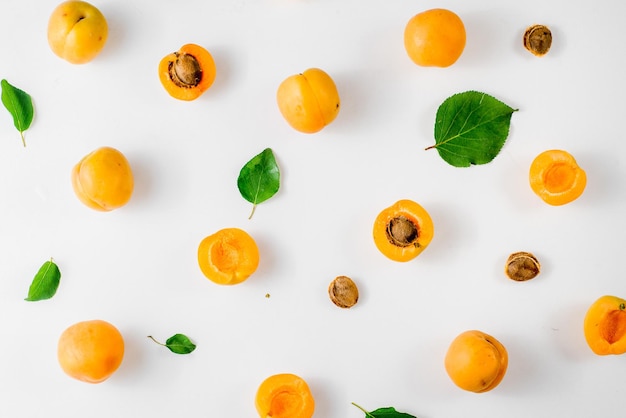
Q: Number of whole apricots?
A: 6